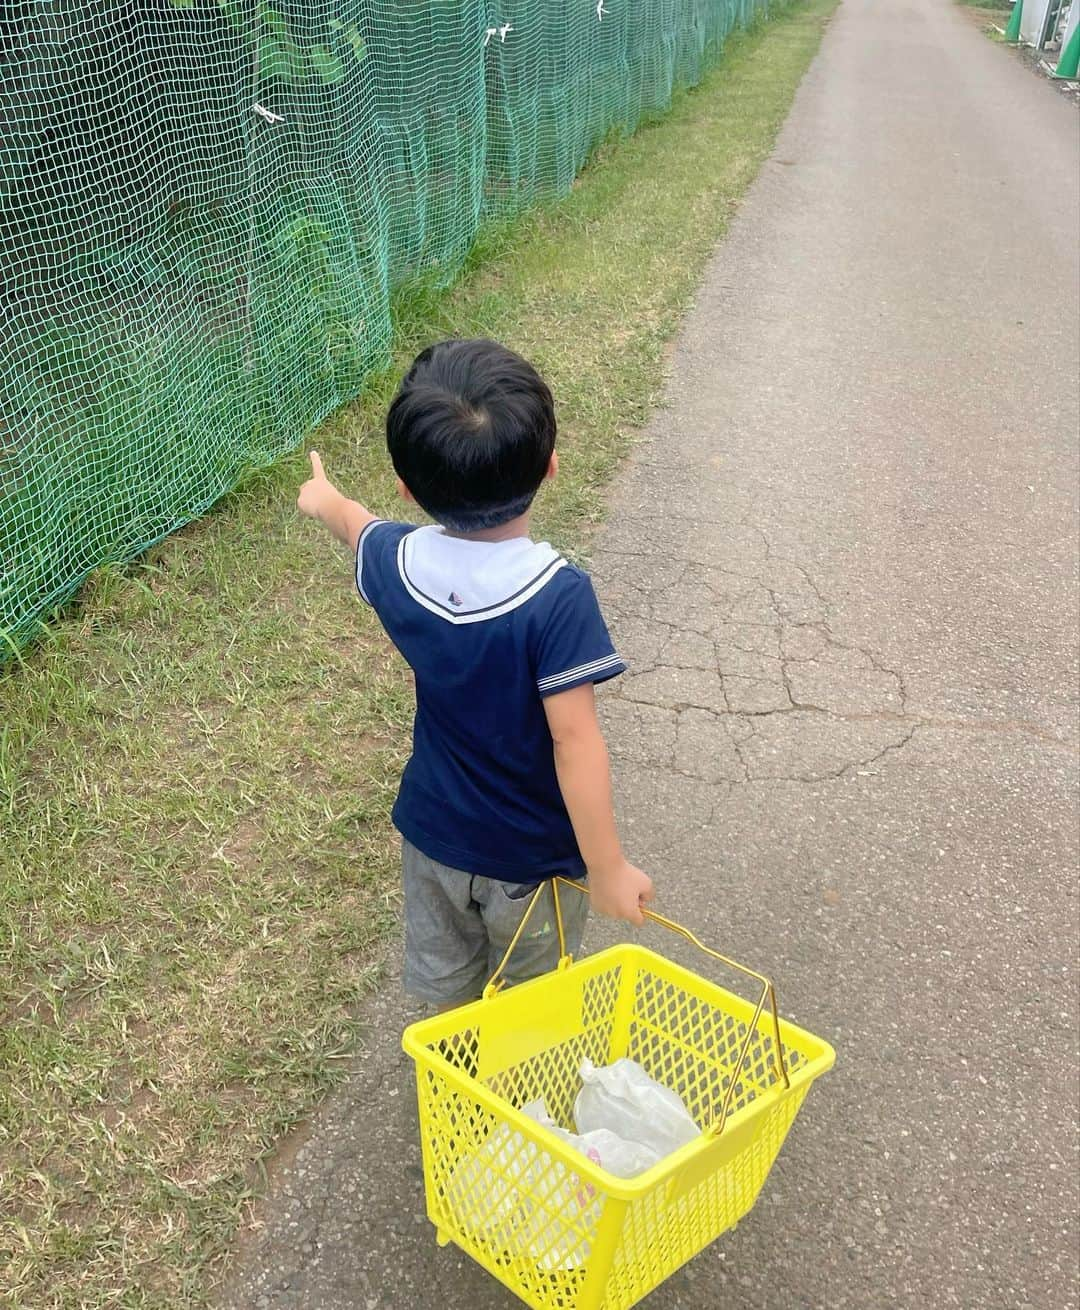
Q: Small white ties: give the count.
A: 4